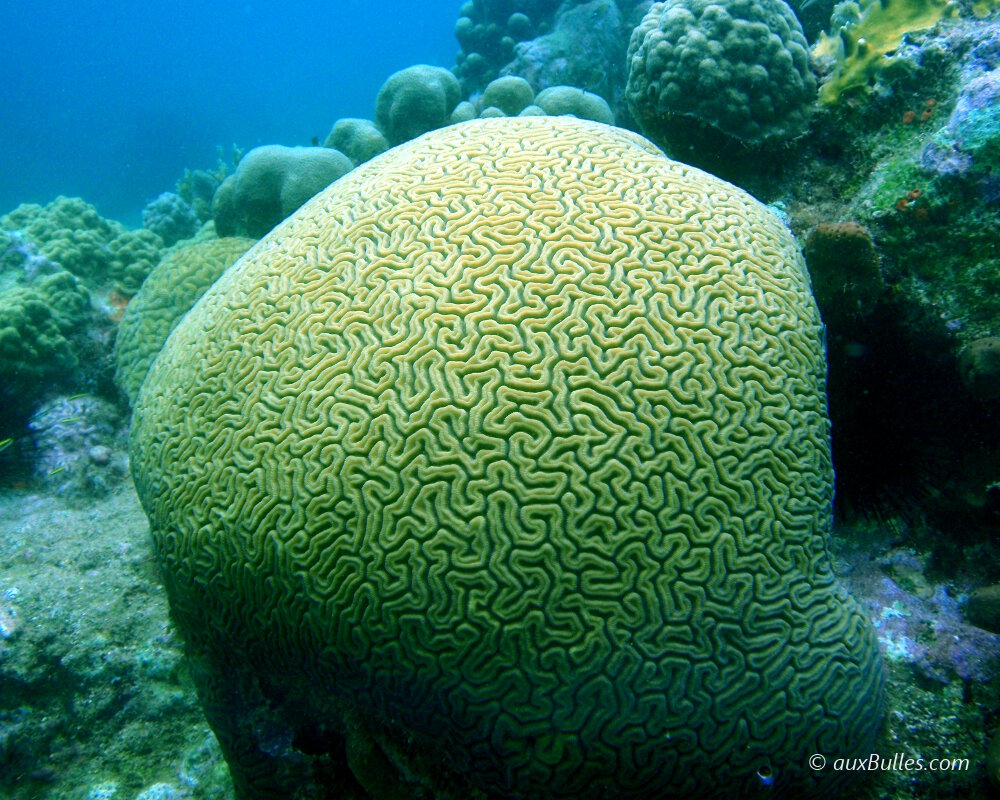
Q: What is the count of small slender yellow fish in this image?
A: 4